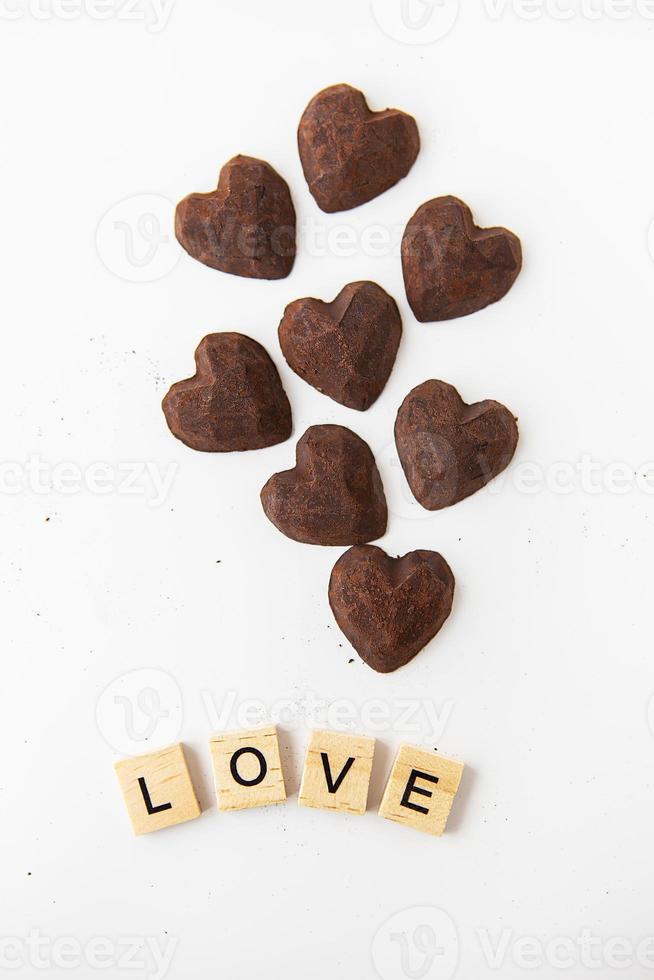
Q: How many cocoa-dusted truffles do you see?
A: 8